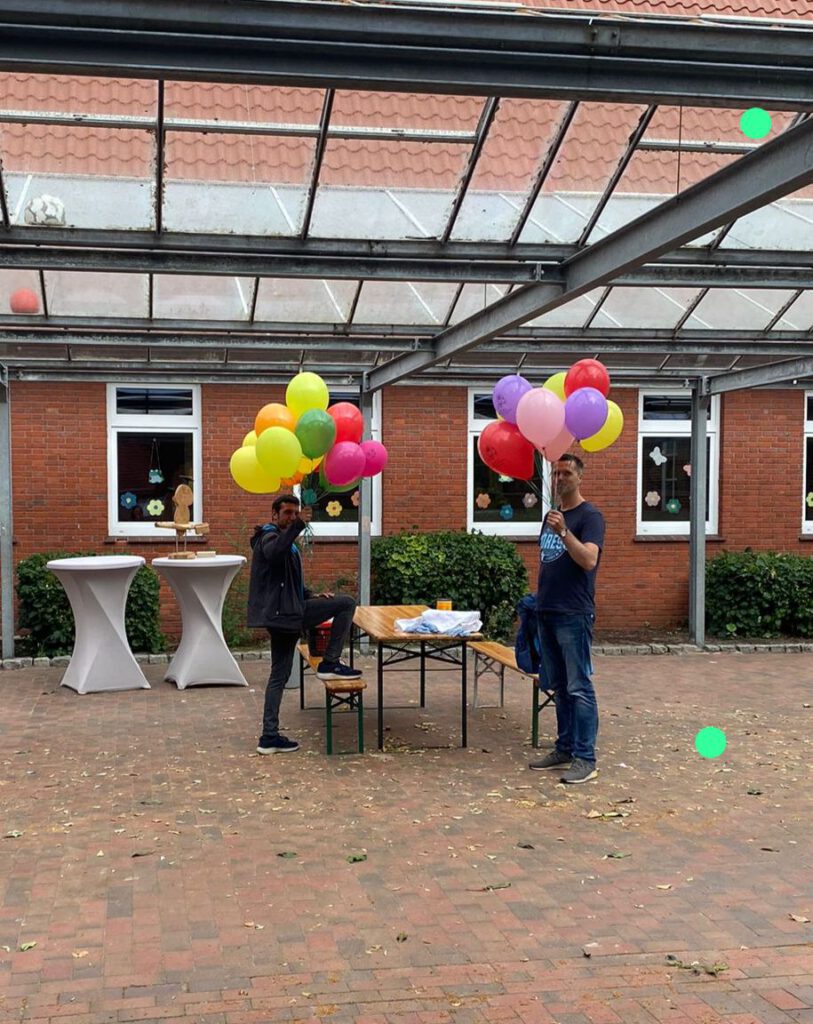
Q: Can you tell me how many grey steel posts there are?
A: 3